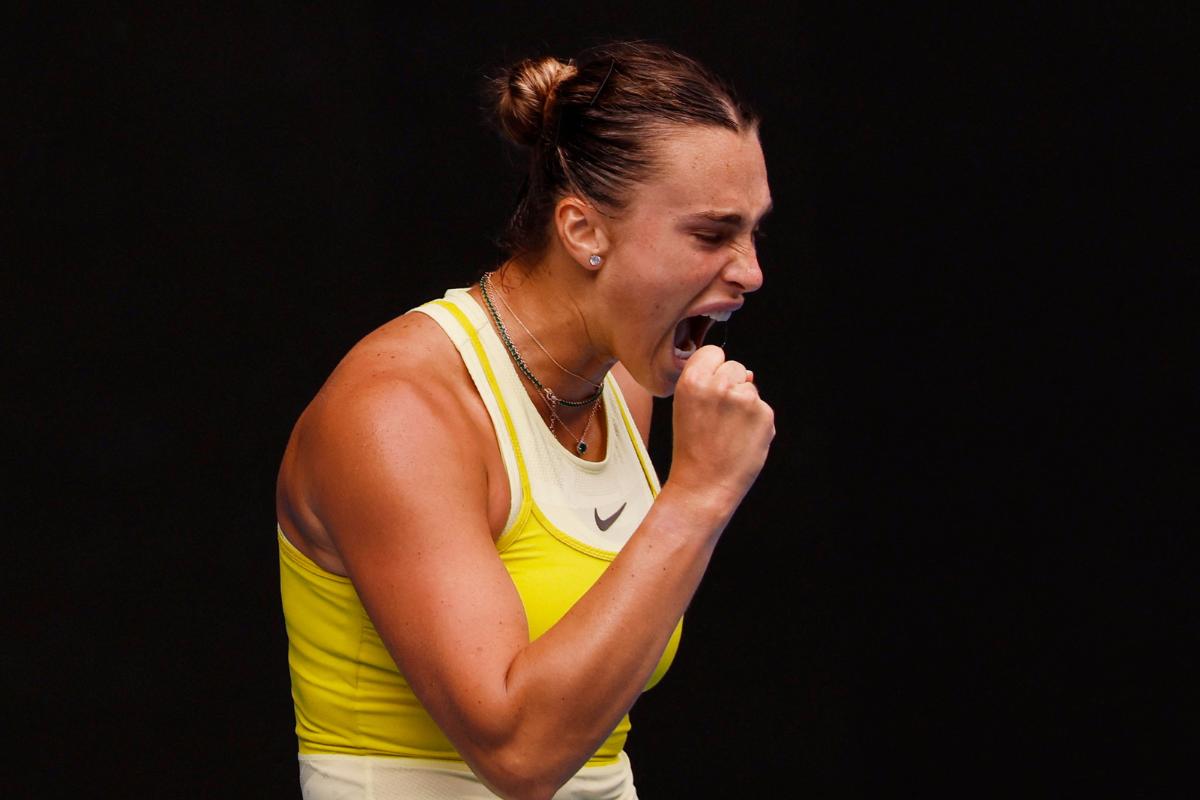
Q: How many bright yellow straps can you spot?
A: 2